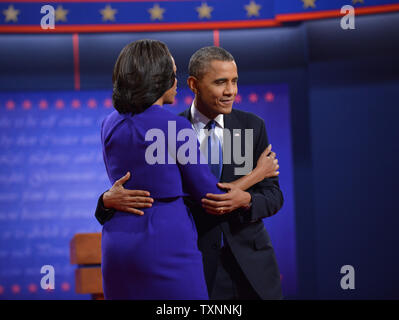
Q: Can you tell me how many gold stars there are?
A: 8